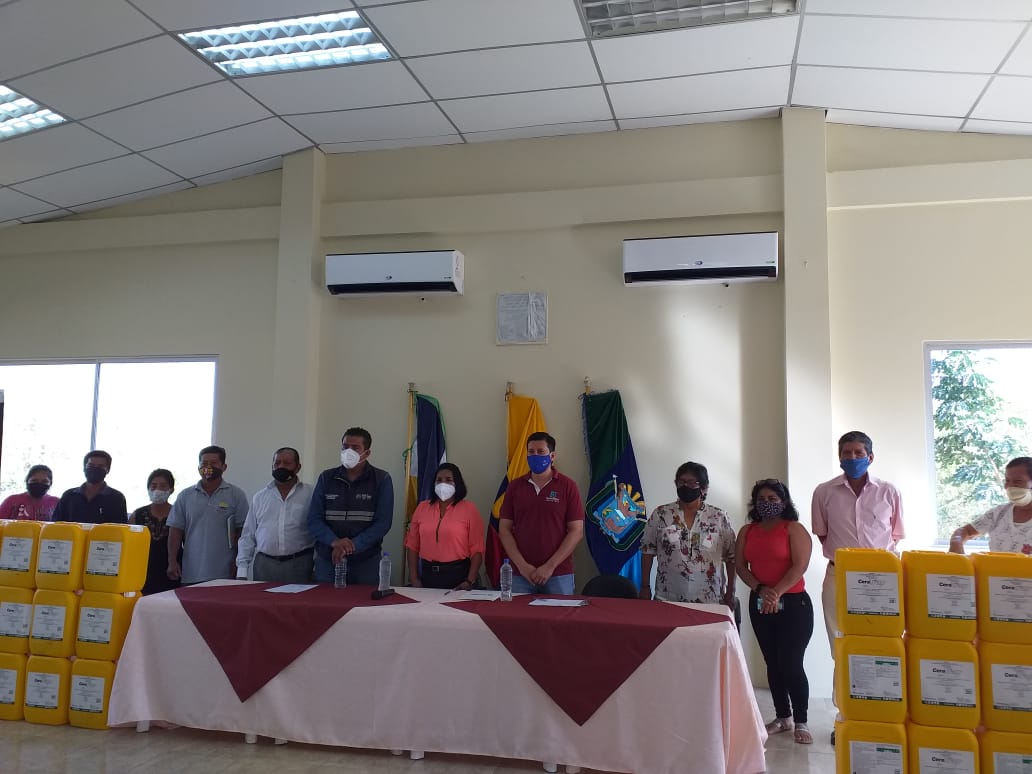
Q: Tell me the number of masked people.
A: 12